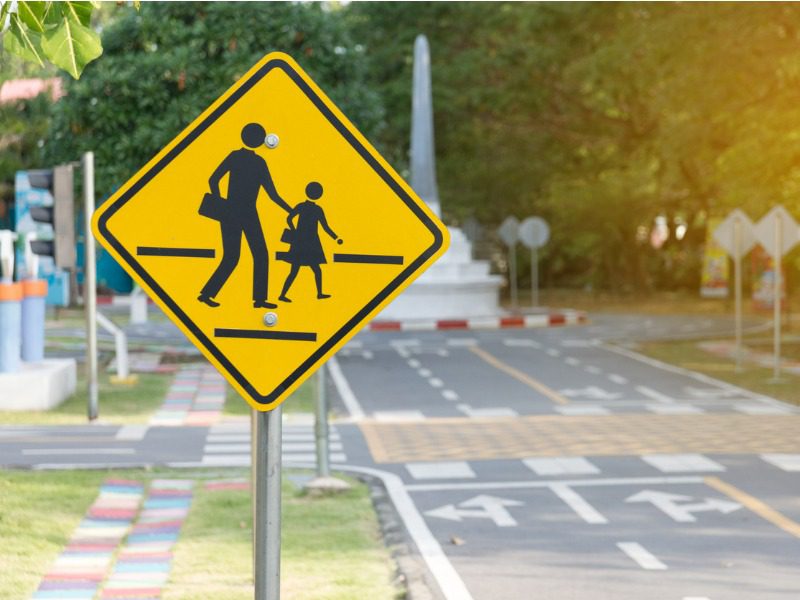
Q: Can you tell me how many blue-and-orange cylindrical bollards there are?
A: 2